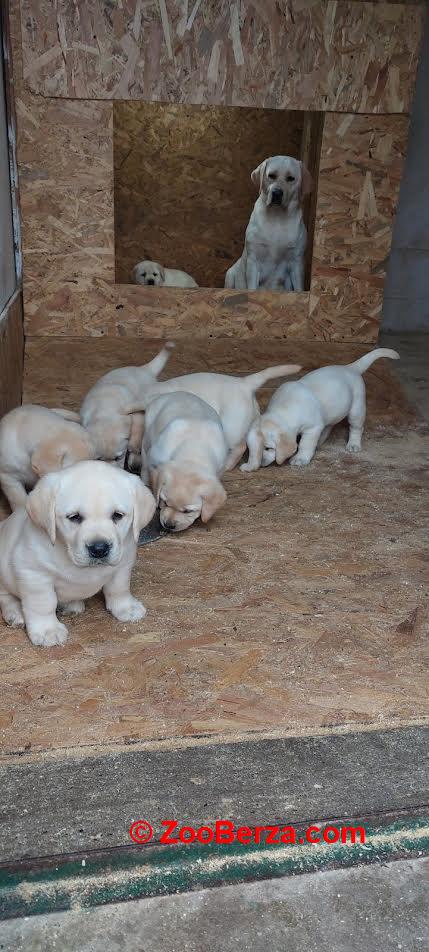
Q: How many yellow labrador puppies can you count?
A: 7